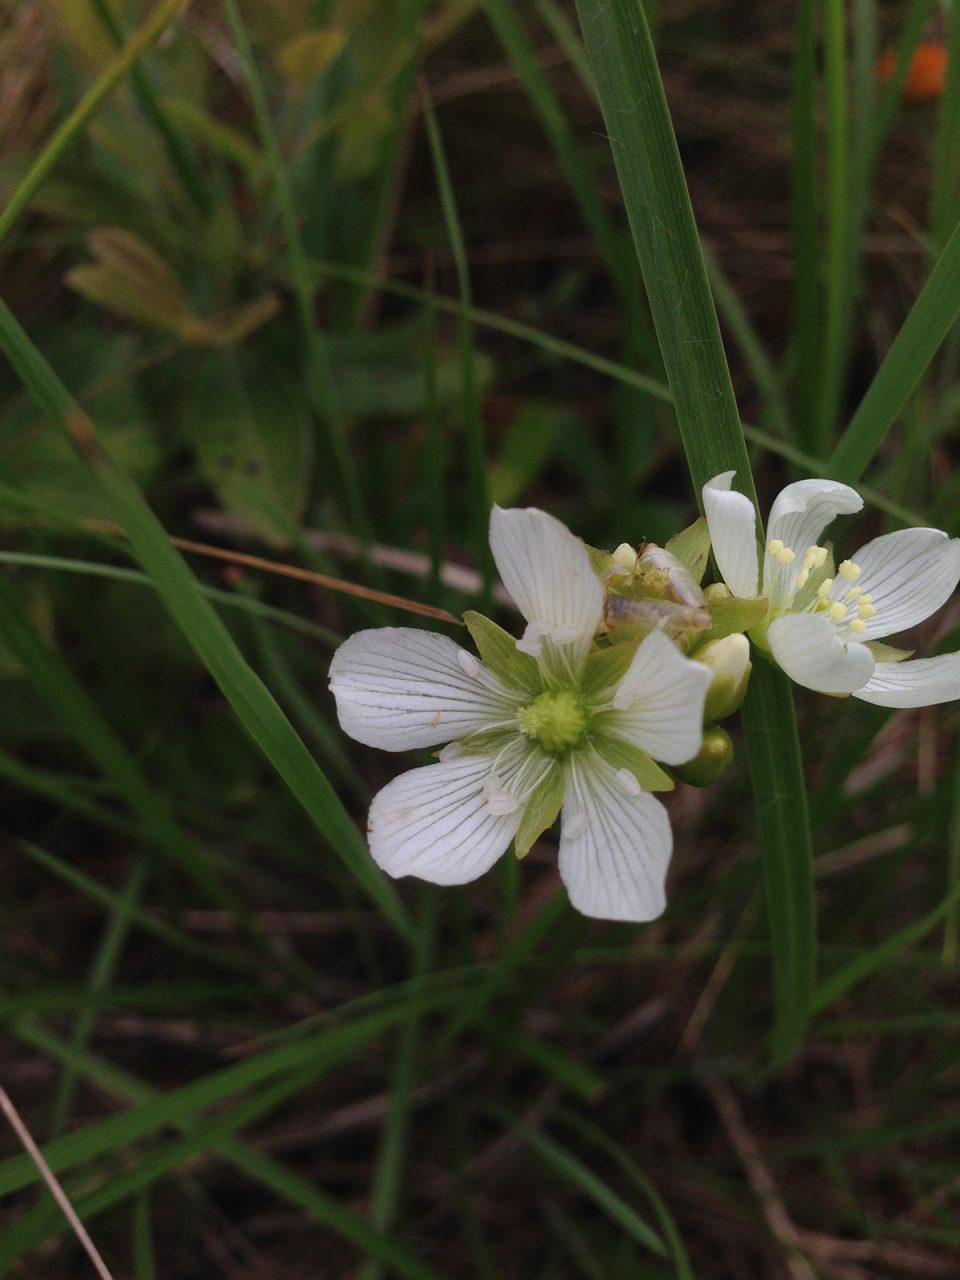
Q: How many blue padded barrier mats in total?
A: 0